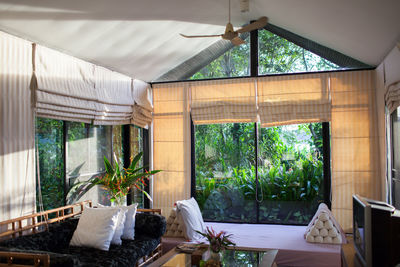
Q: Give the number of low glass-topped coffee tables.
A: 1